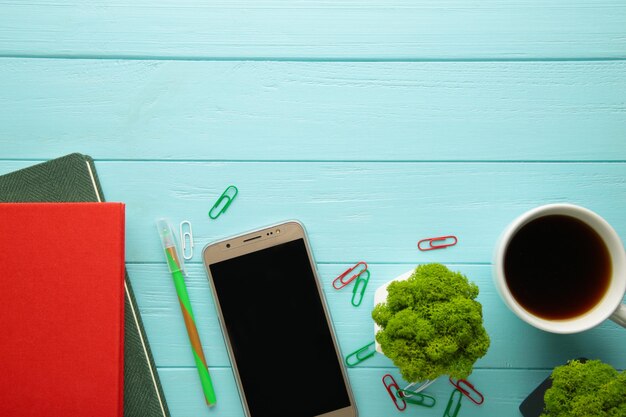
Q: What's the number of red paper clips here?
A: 4